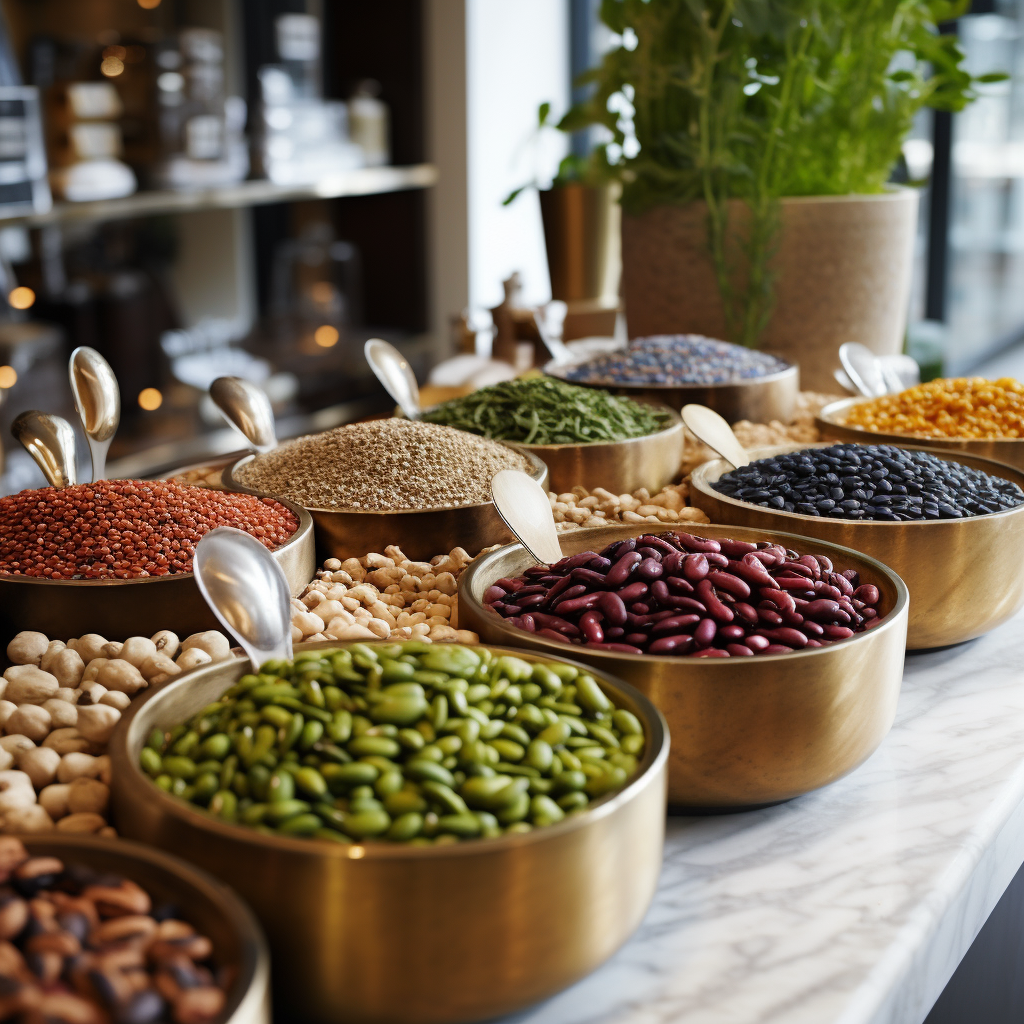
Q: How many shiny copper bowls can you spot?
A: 9